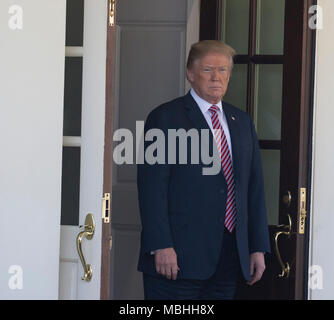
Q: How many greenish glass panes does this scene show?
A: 5